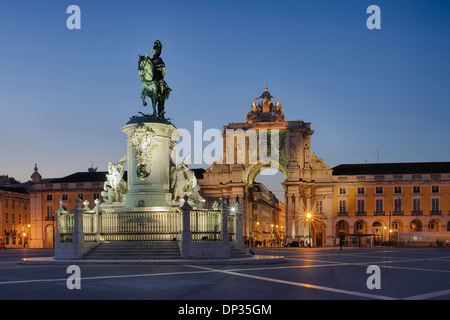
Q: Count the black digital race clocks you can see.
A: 0